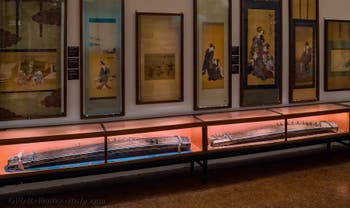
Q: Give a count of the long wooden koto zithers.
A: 2